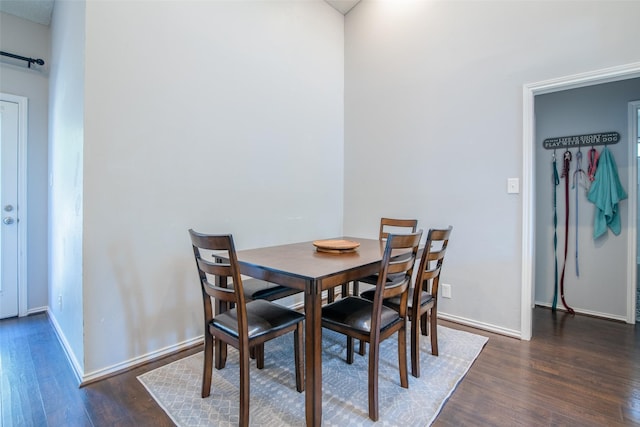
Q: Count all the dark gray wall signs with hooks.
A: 1